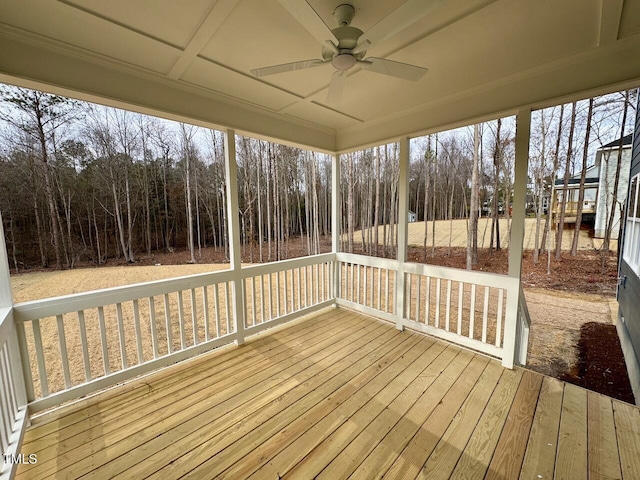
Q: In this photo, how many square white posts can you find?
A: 5